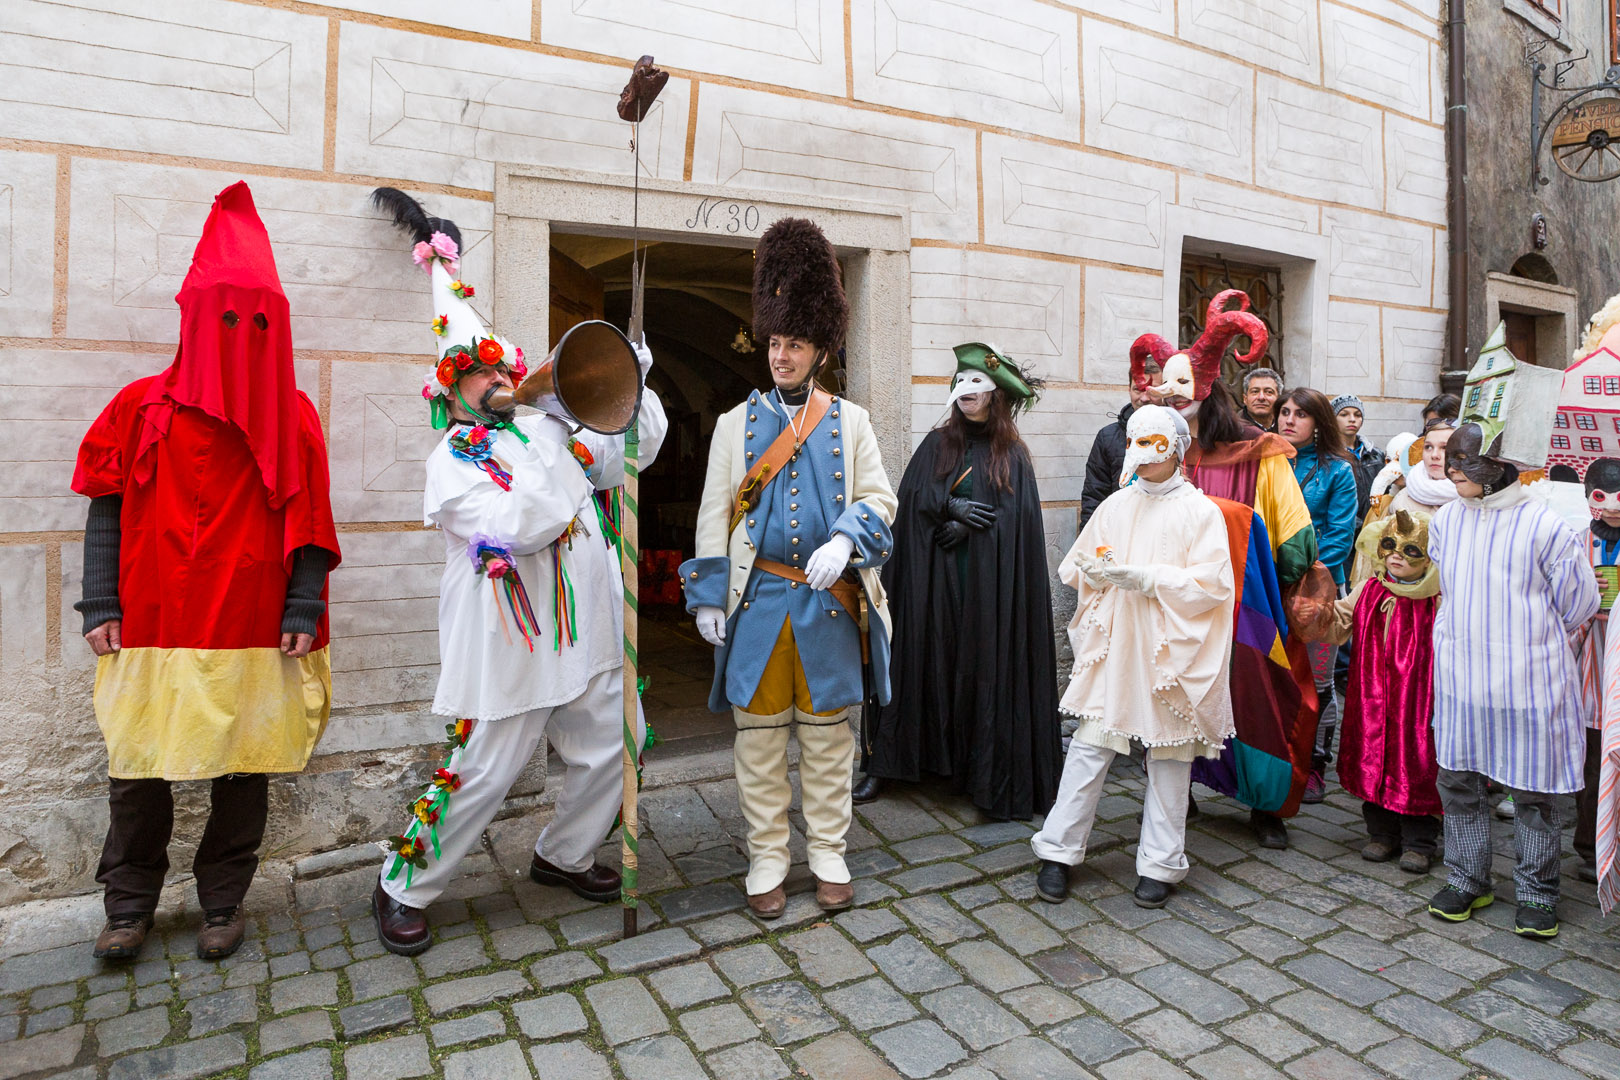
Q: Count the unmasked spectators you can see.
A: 6